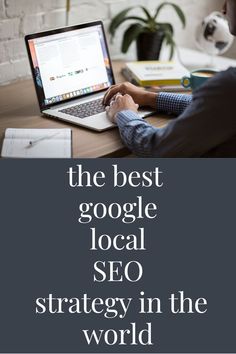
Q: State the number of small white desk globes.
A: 1